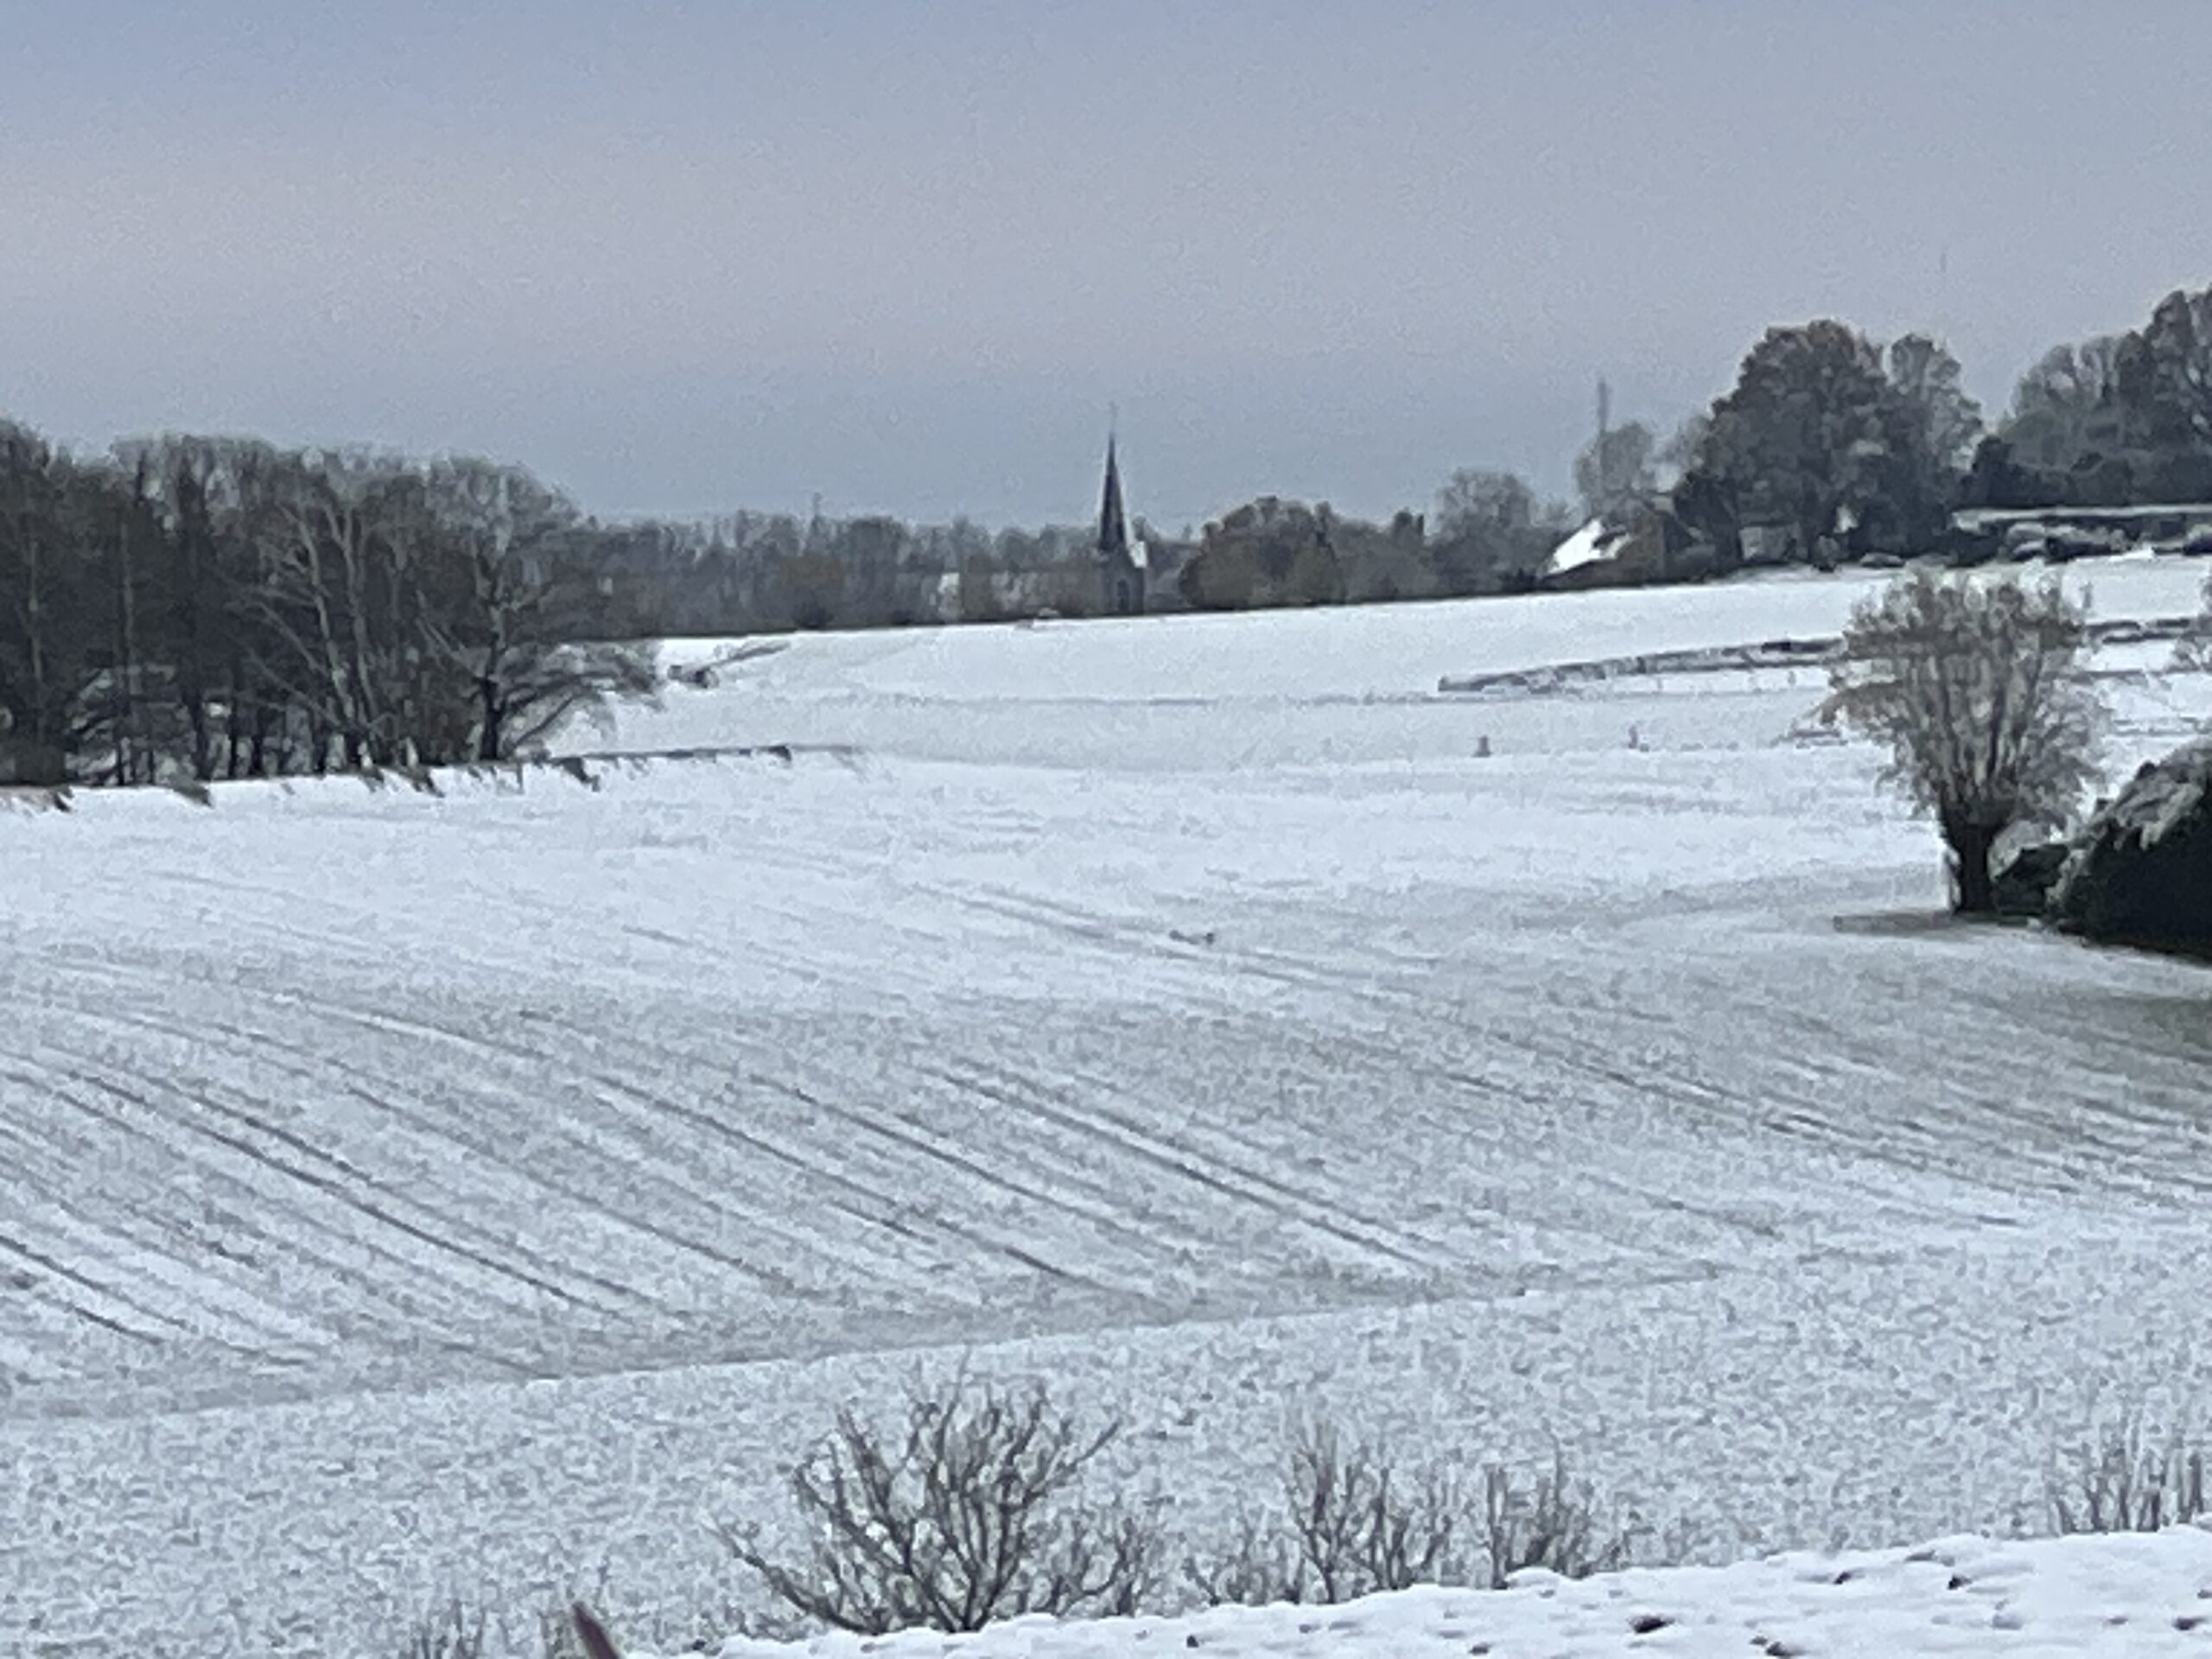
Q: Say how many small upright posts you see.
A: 2